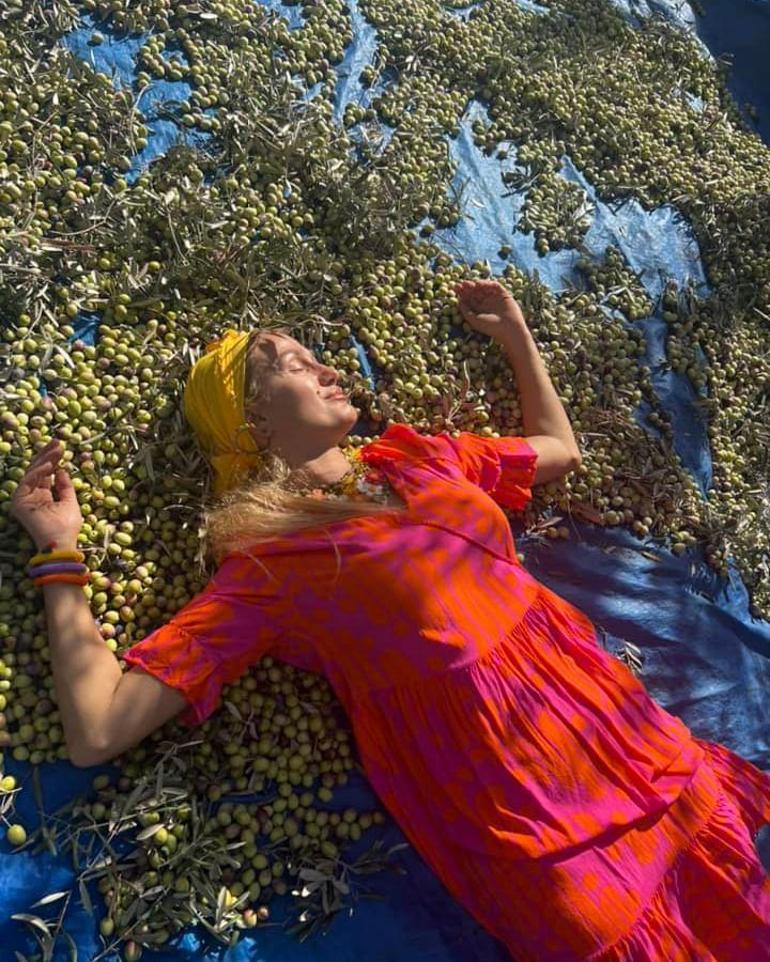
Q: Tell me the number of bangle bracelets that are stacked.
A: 3